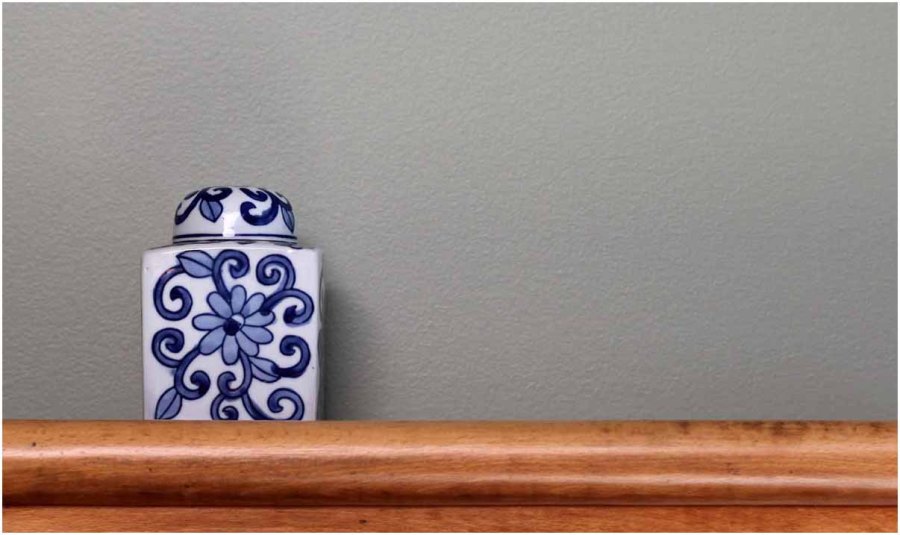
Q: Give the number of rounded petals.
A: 9